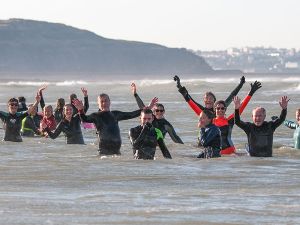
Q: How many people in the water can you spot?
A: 15